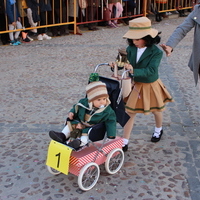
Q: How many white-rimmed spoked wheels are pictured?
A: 3